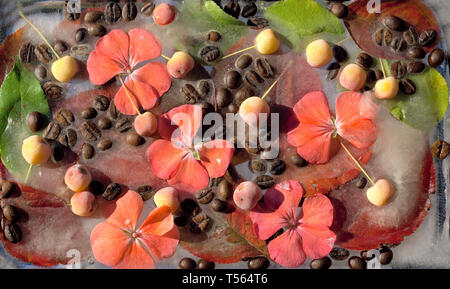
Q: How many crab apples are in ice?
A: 15